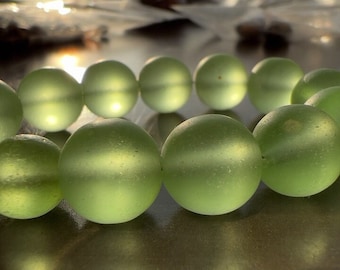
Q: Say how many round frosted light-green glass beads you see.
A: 12